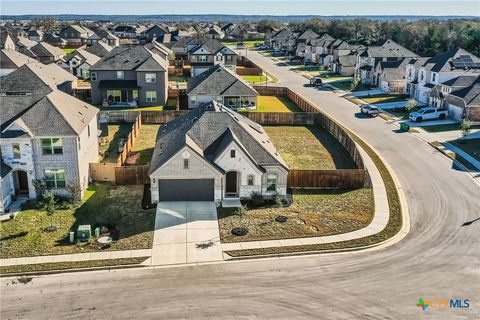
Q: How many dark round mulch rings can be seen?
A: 2